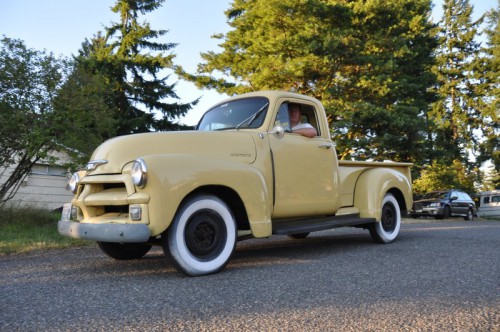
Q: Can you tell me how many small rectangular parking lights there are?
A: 2